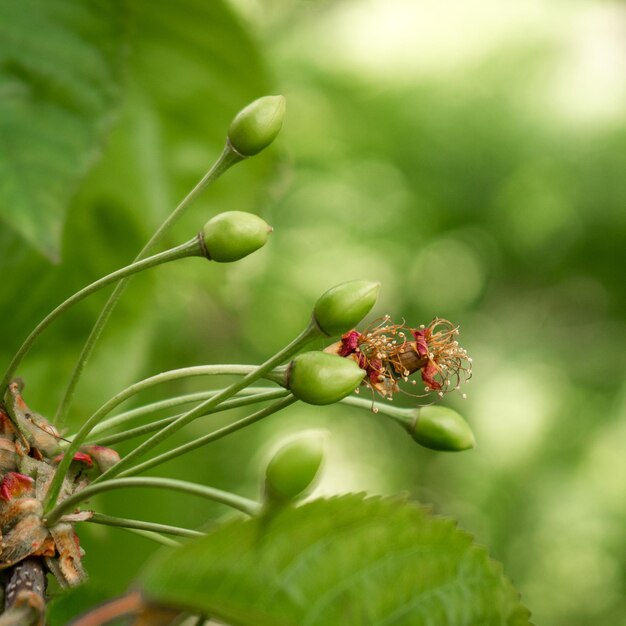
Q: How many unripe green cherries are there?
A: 6